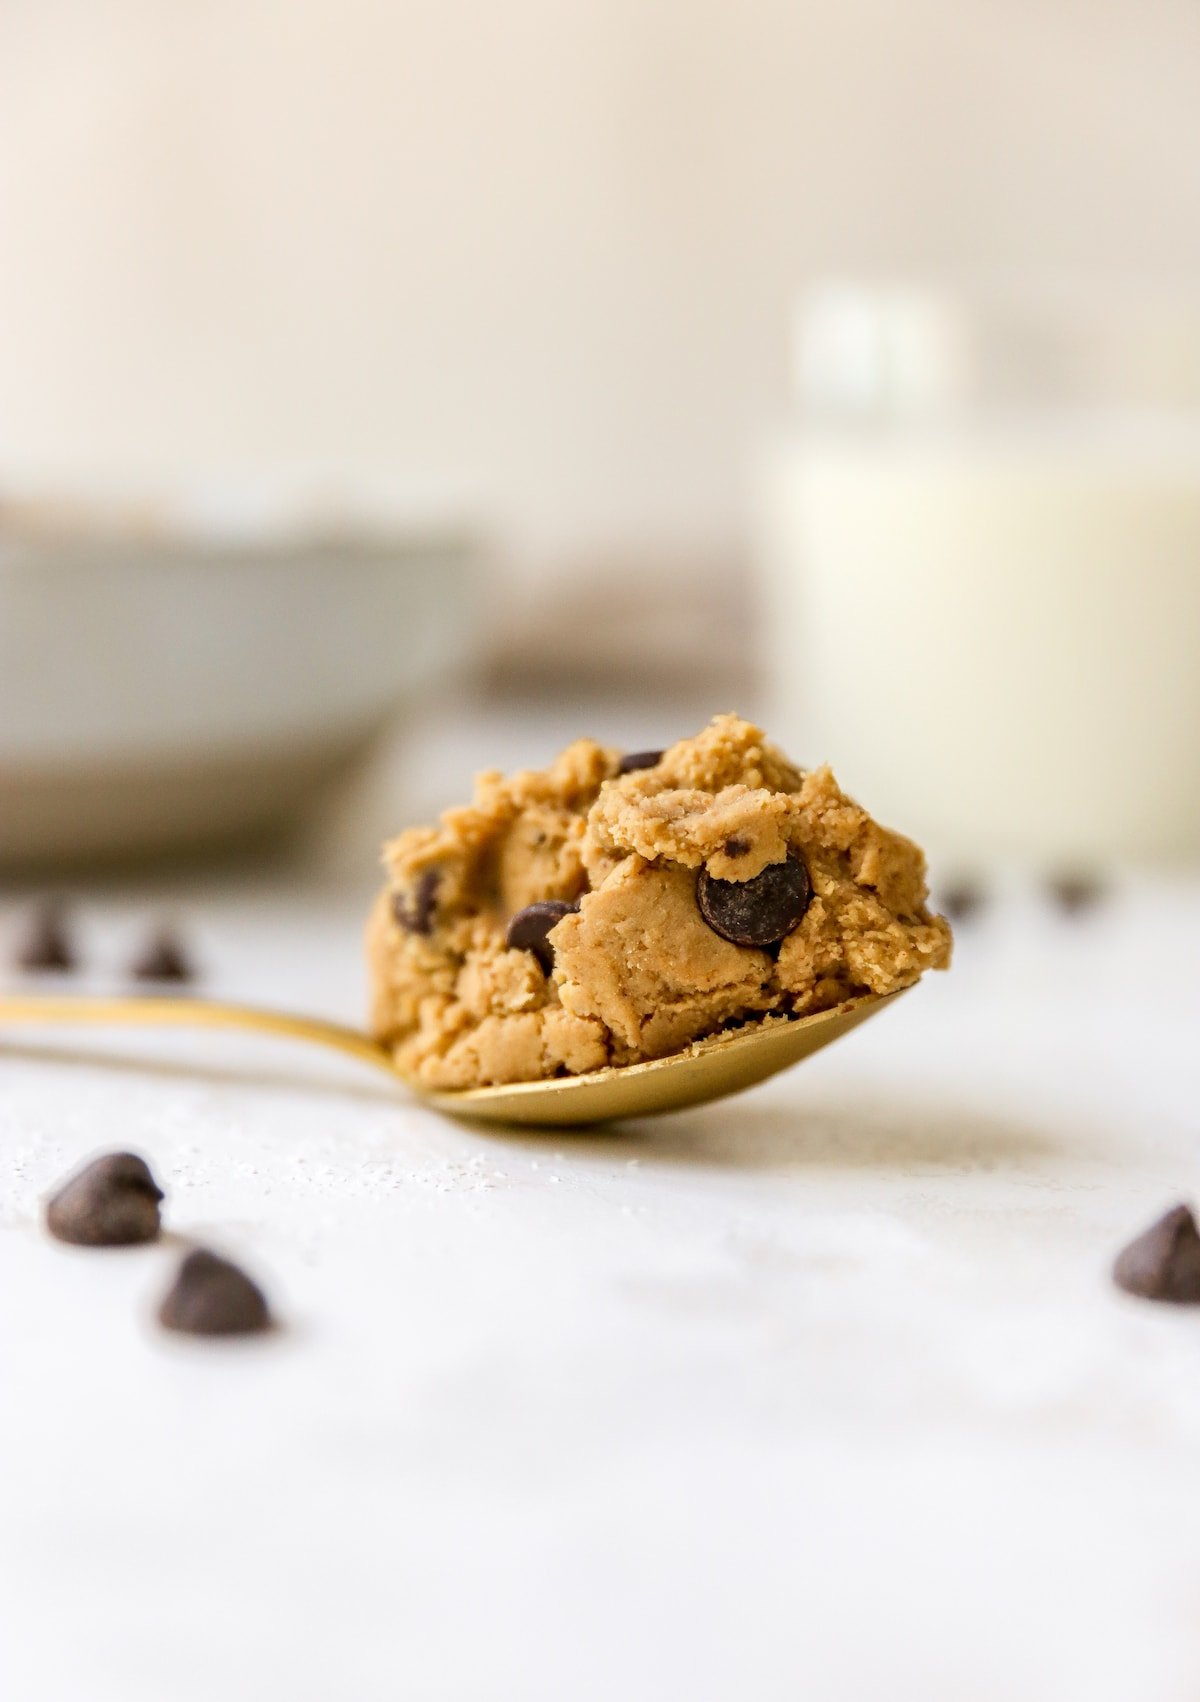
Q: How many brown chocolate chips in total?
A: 11